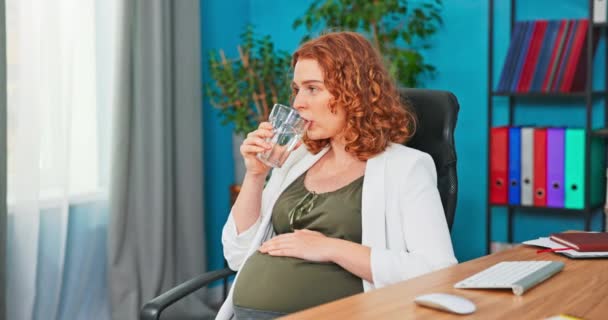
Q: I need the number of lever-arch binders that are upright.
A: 6